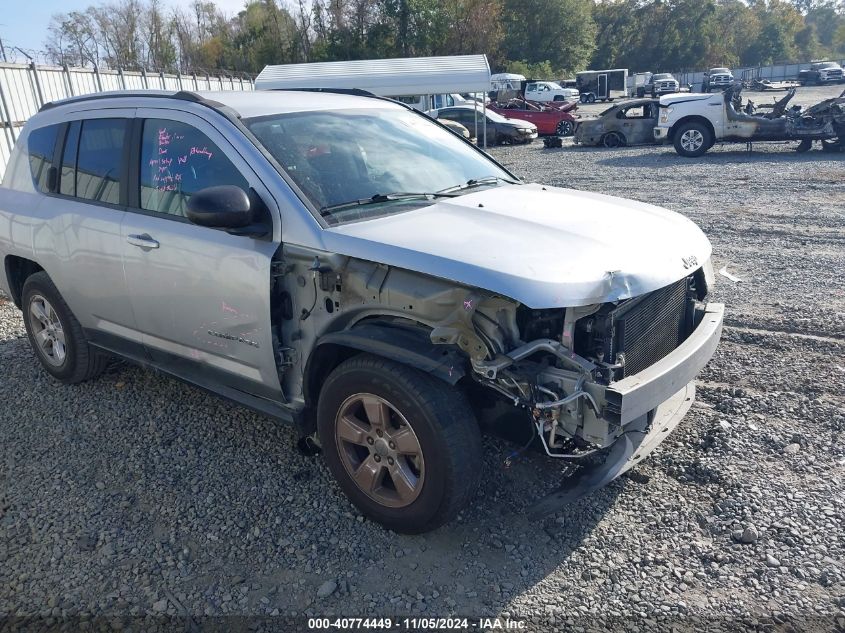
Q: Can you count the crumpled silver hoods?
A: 1